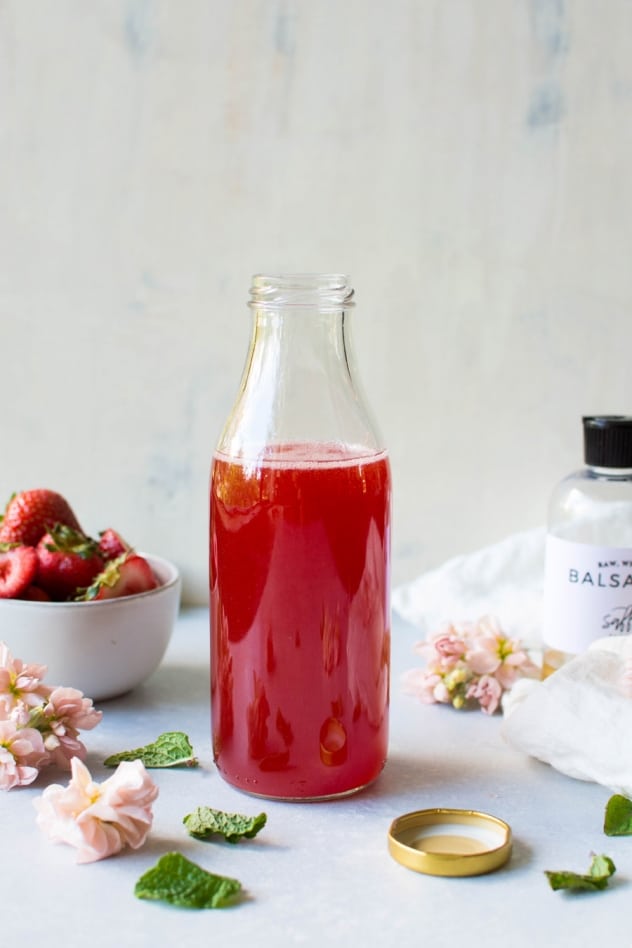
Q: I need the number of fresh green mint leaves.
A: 5